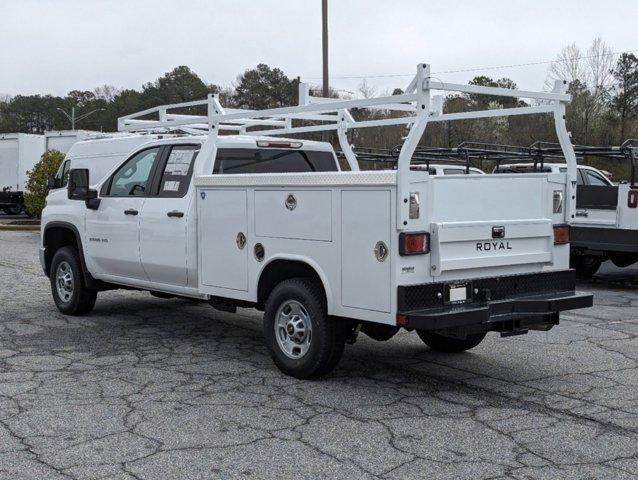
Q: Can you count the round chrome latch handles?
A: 3